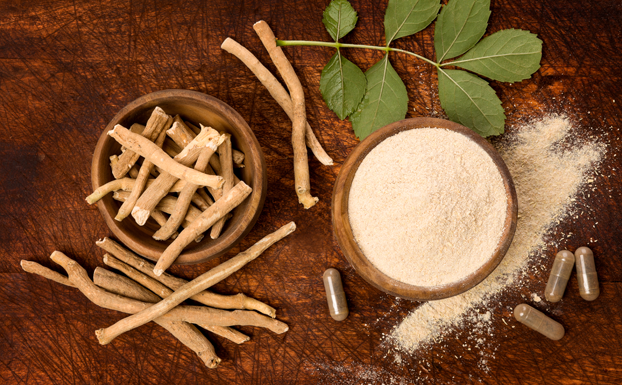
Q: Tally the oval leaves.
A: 7